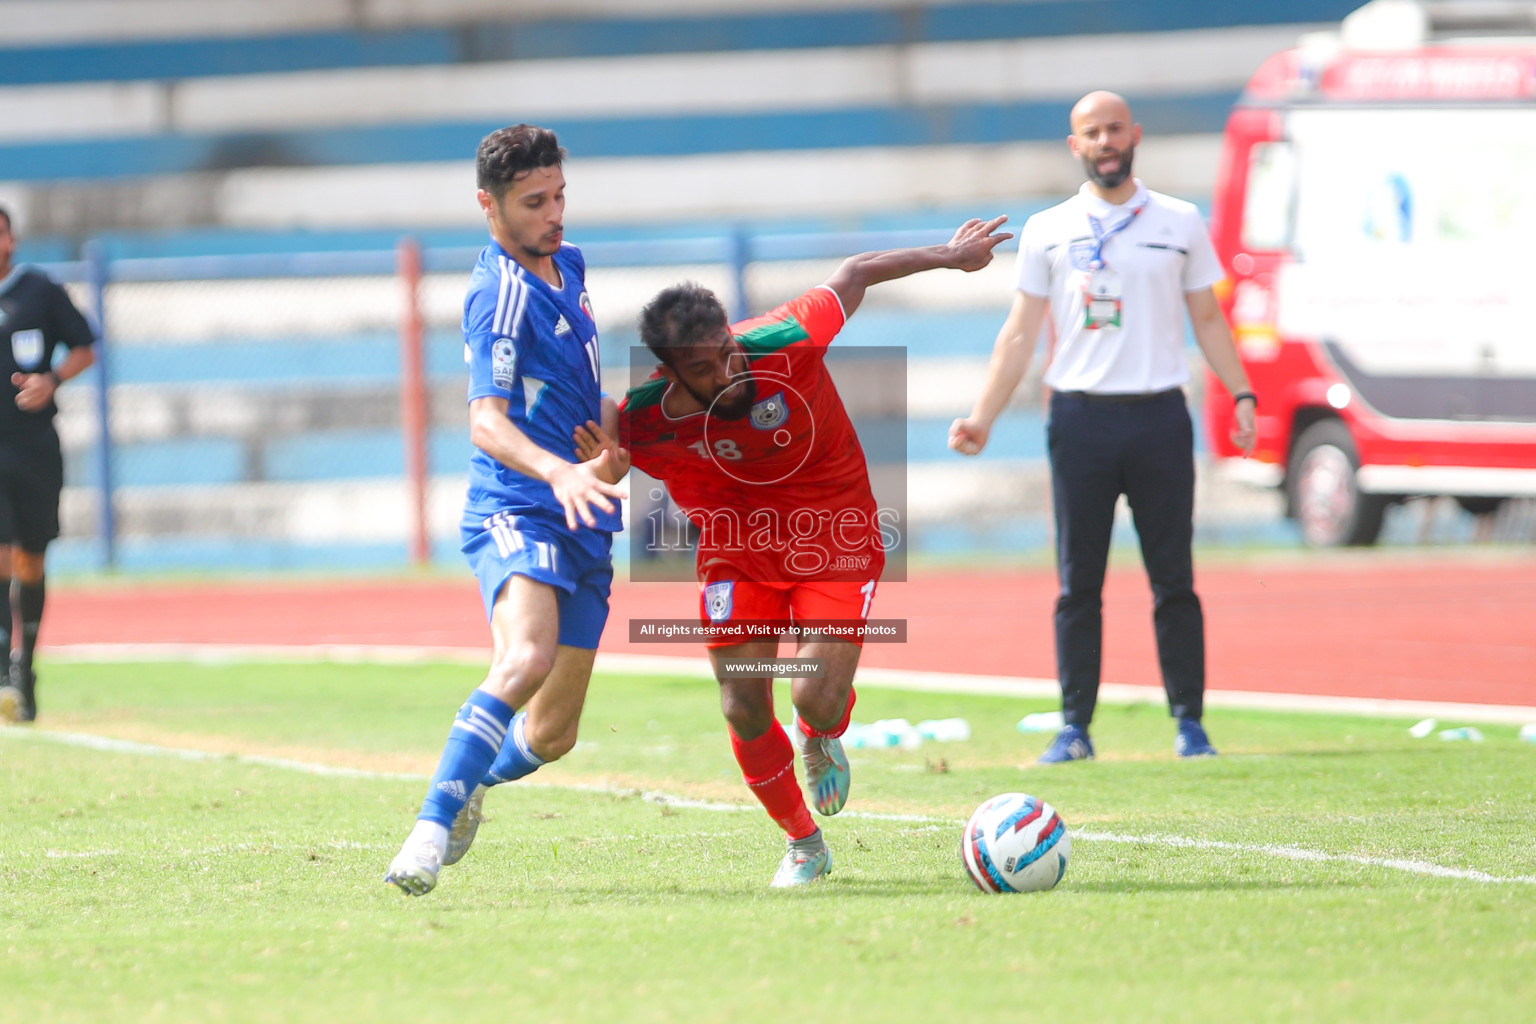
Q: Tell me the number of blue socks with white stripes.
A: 2